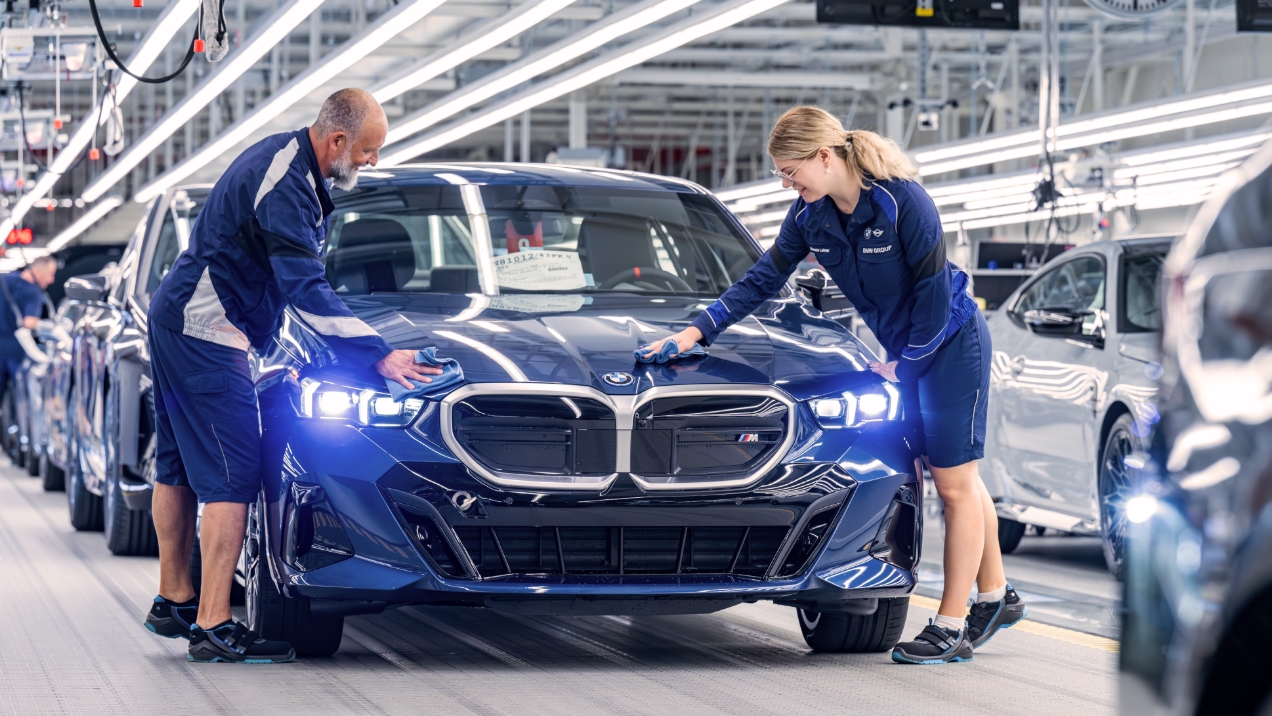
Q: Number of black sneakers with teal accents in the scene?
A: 4